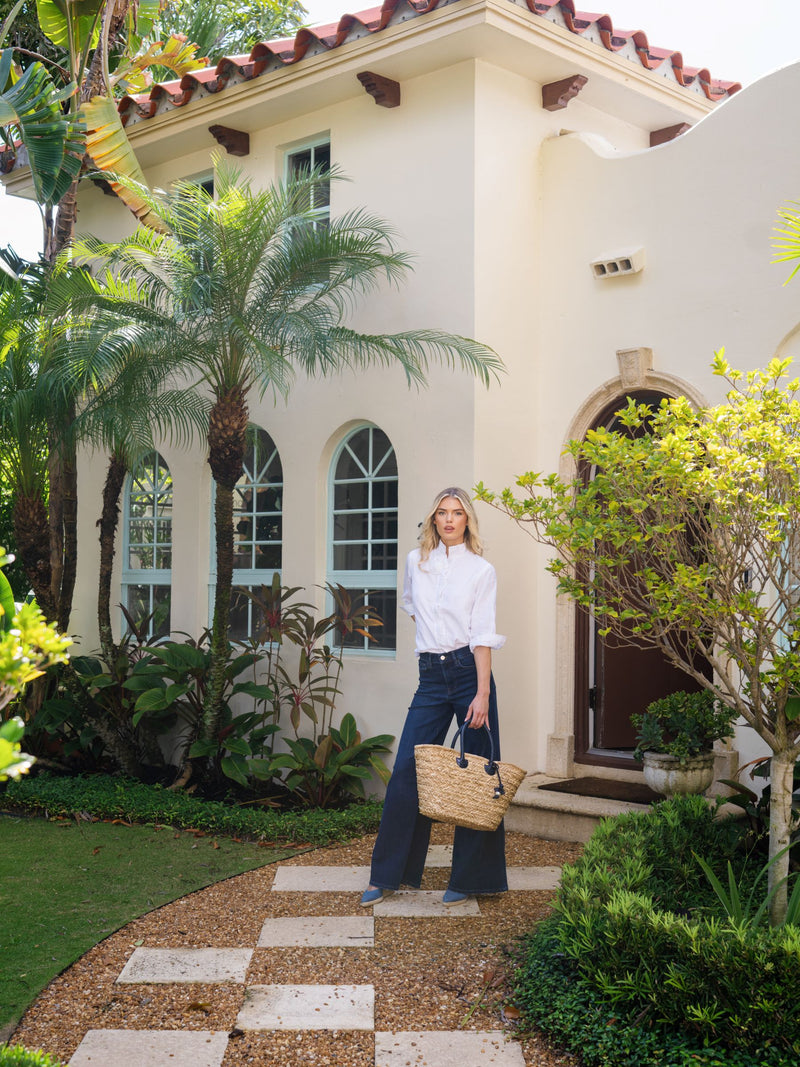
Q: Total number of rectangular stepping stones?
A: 9